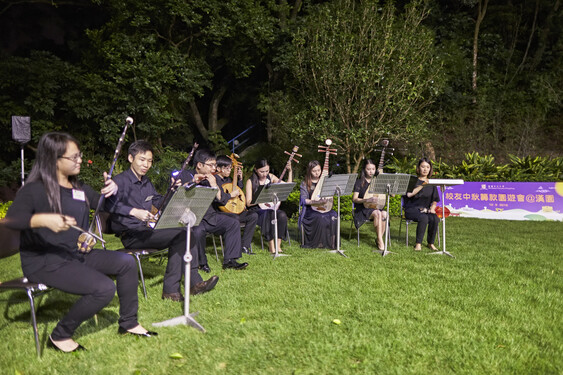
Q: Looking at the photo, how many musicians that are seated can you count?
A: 8